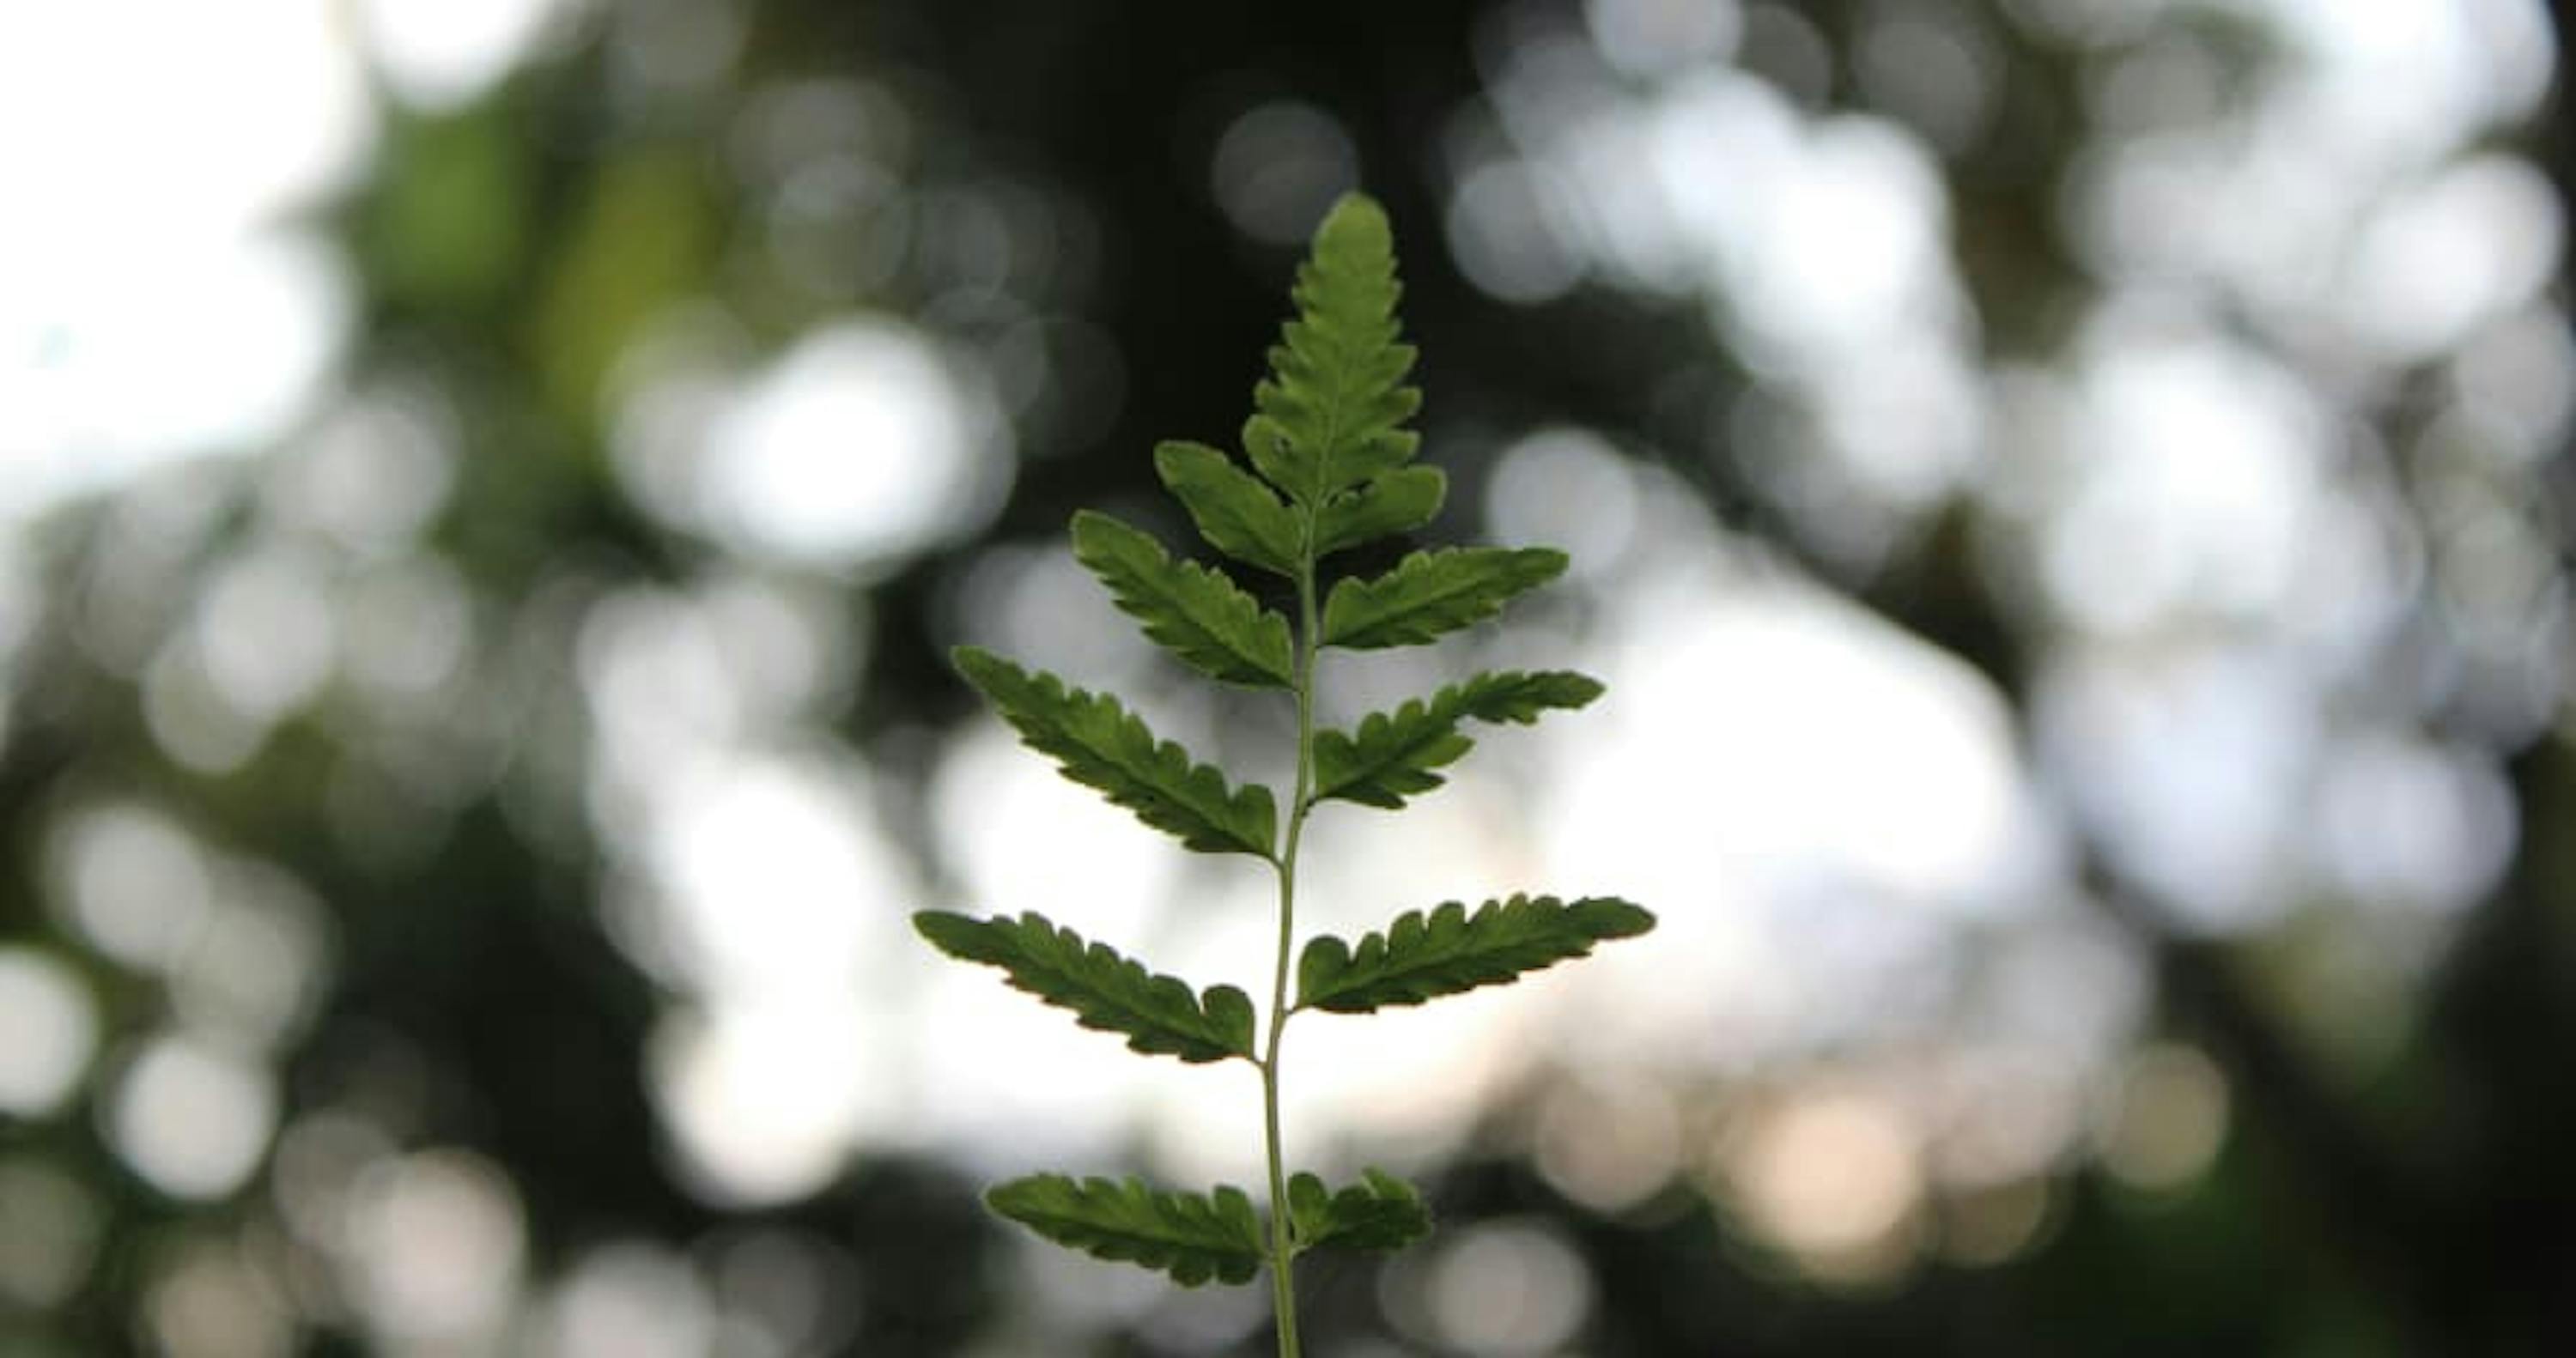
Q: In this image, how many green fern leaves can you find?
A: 11